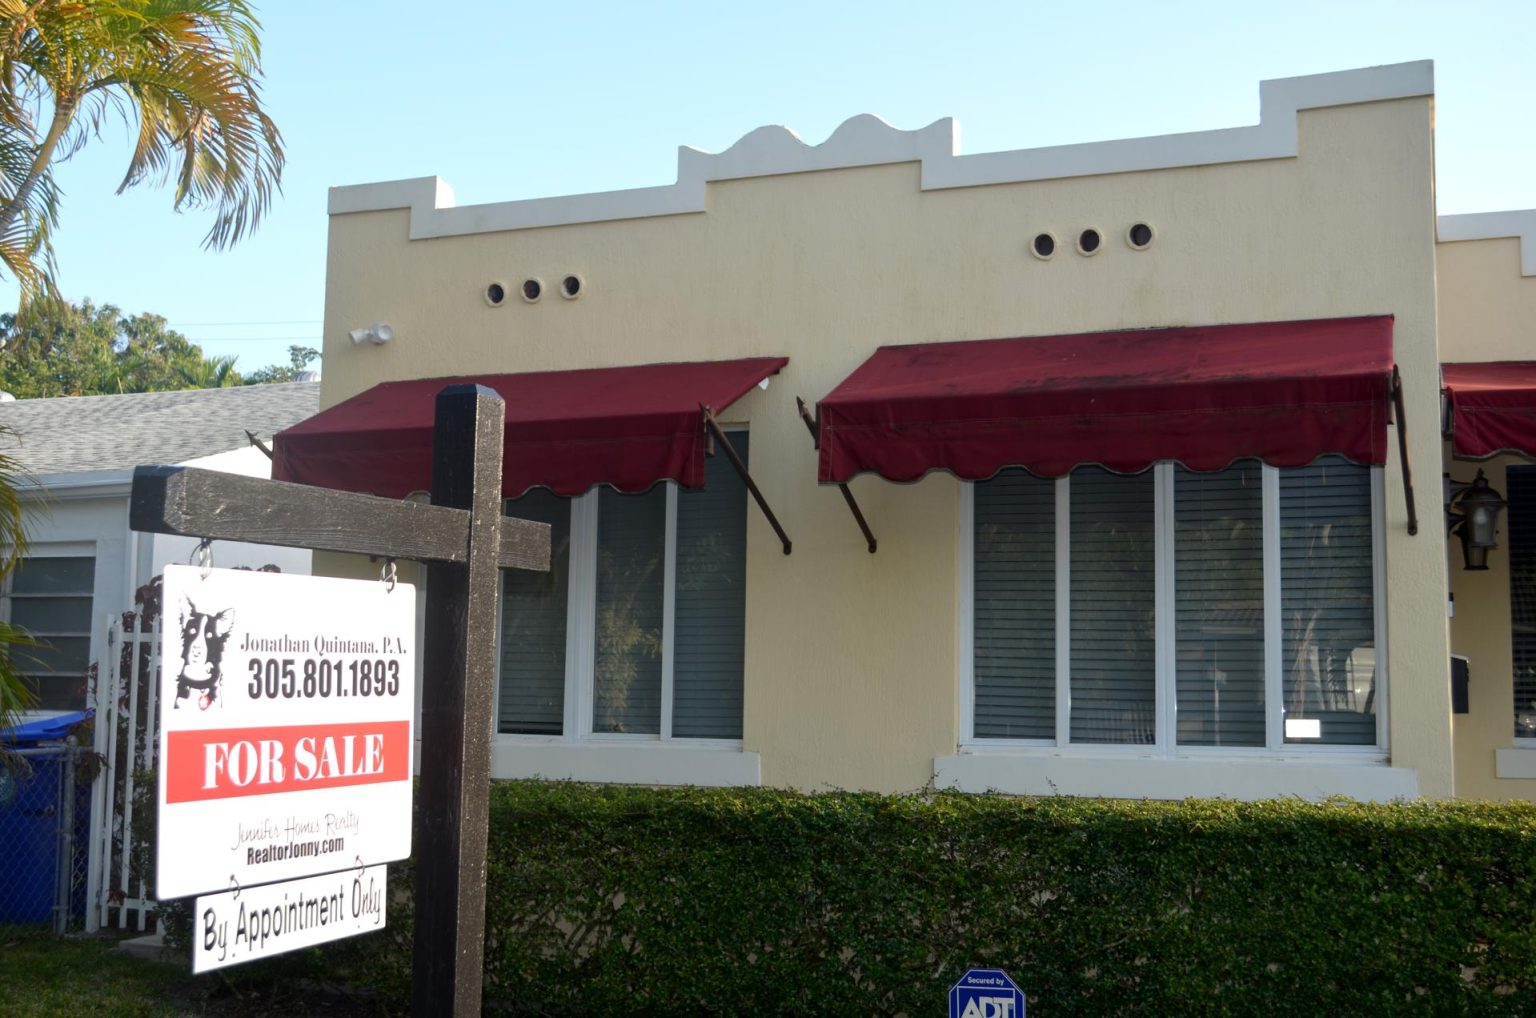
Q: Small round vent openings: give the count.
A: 6